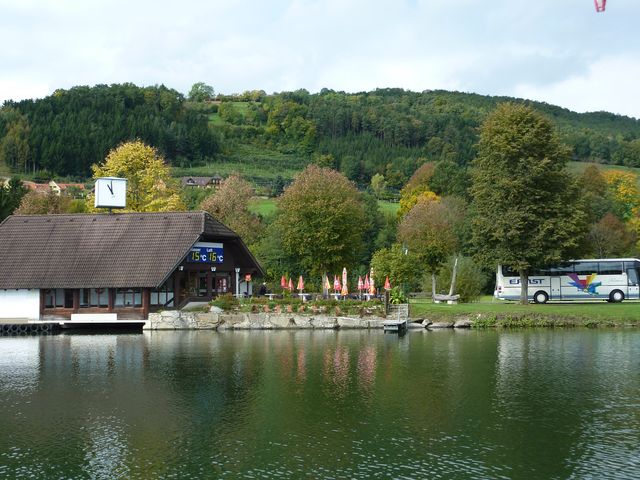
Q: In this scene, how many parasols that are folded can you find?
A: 11